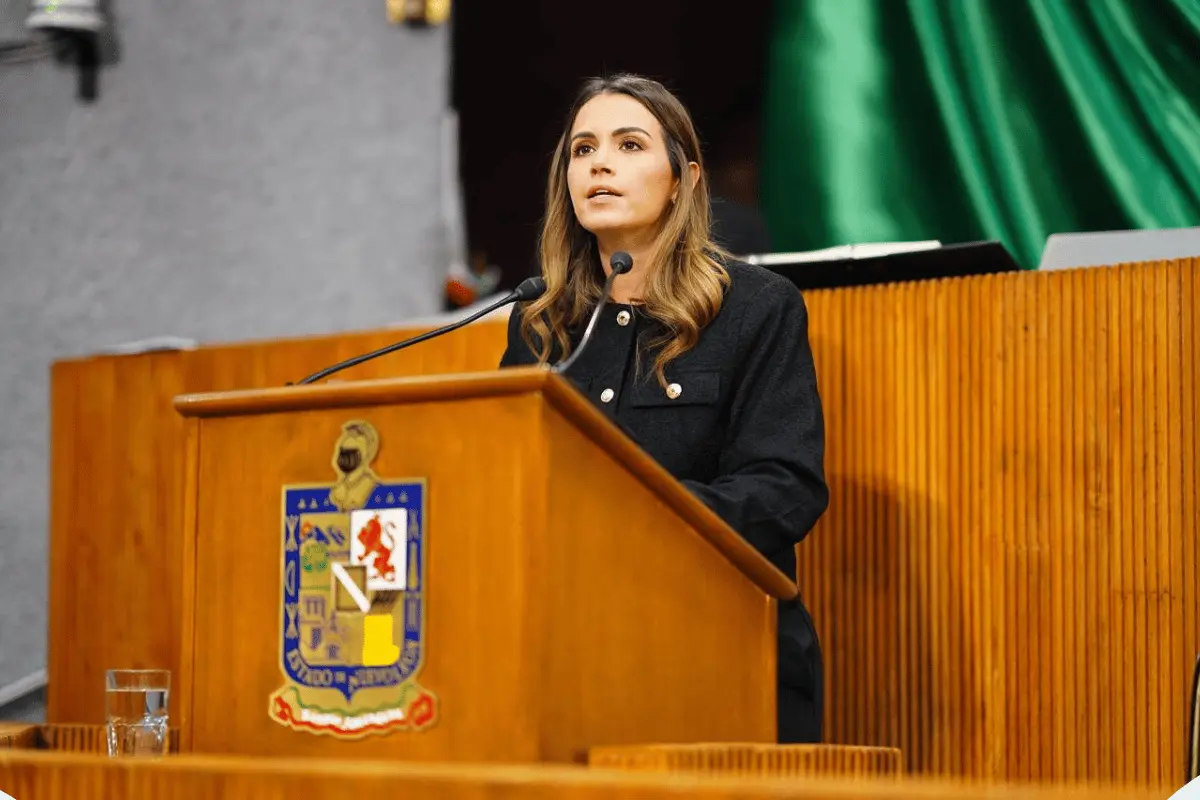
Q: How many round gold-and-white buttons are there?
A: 3